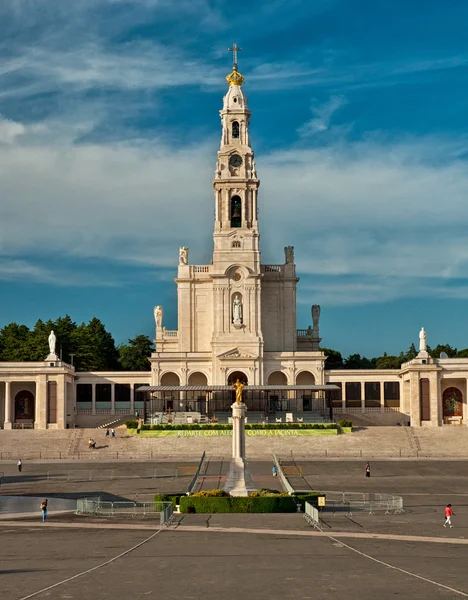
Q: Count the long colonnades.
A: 2